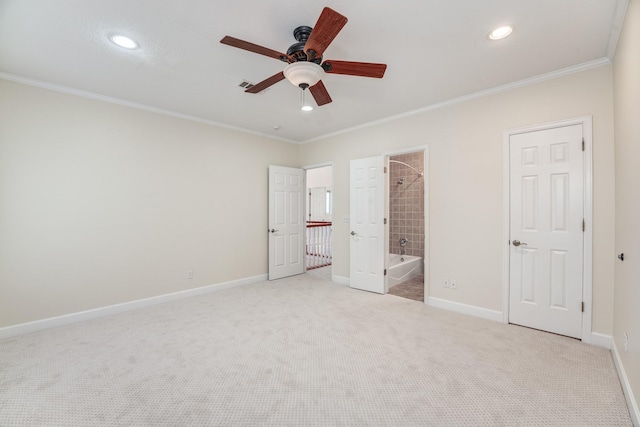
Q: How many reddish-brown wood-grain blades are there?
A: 5